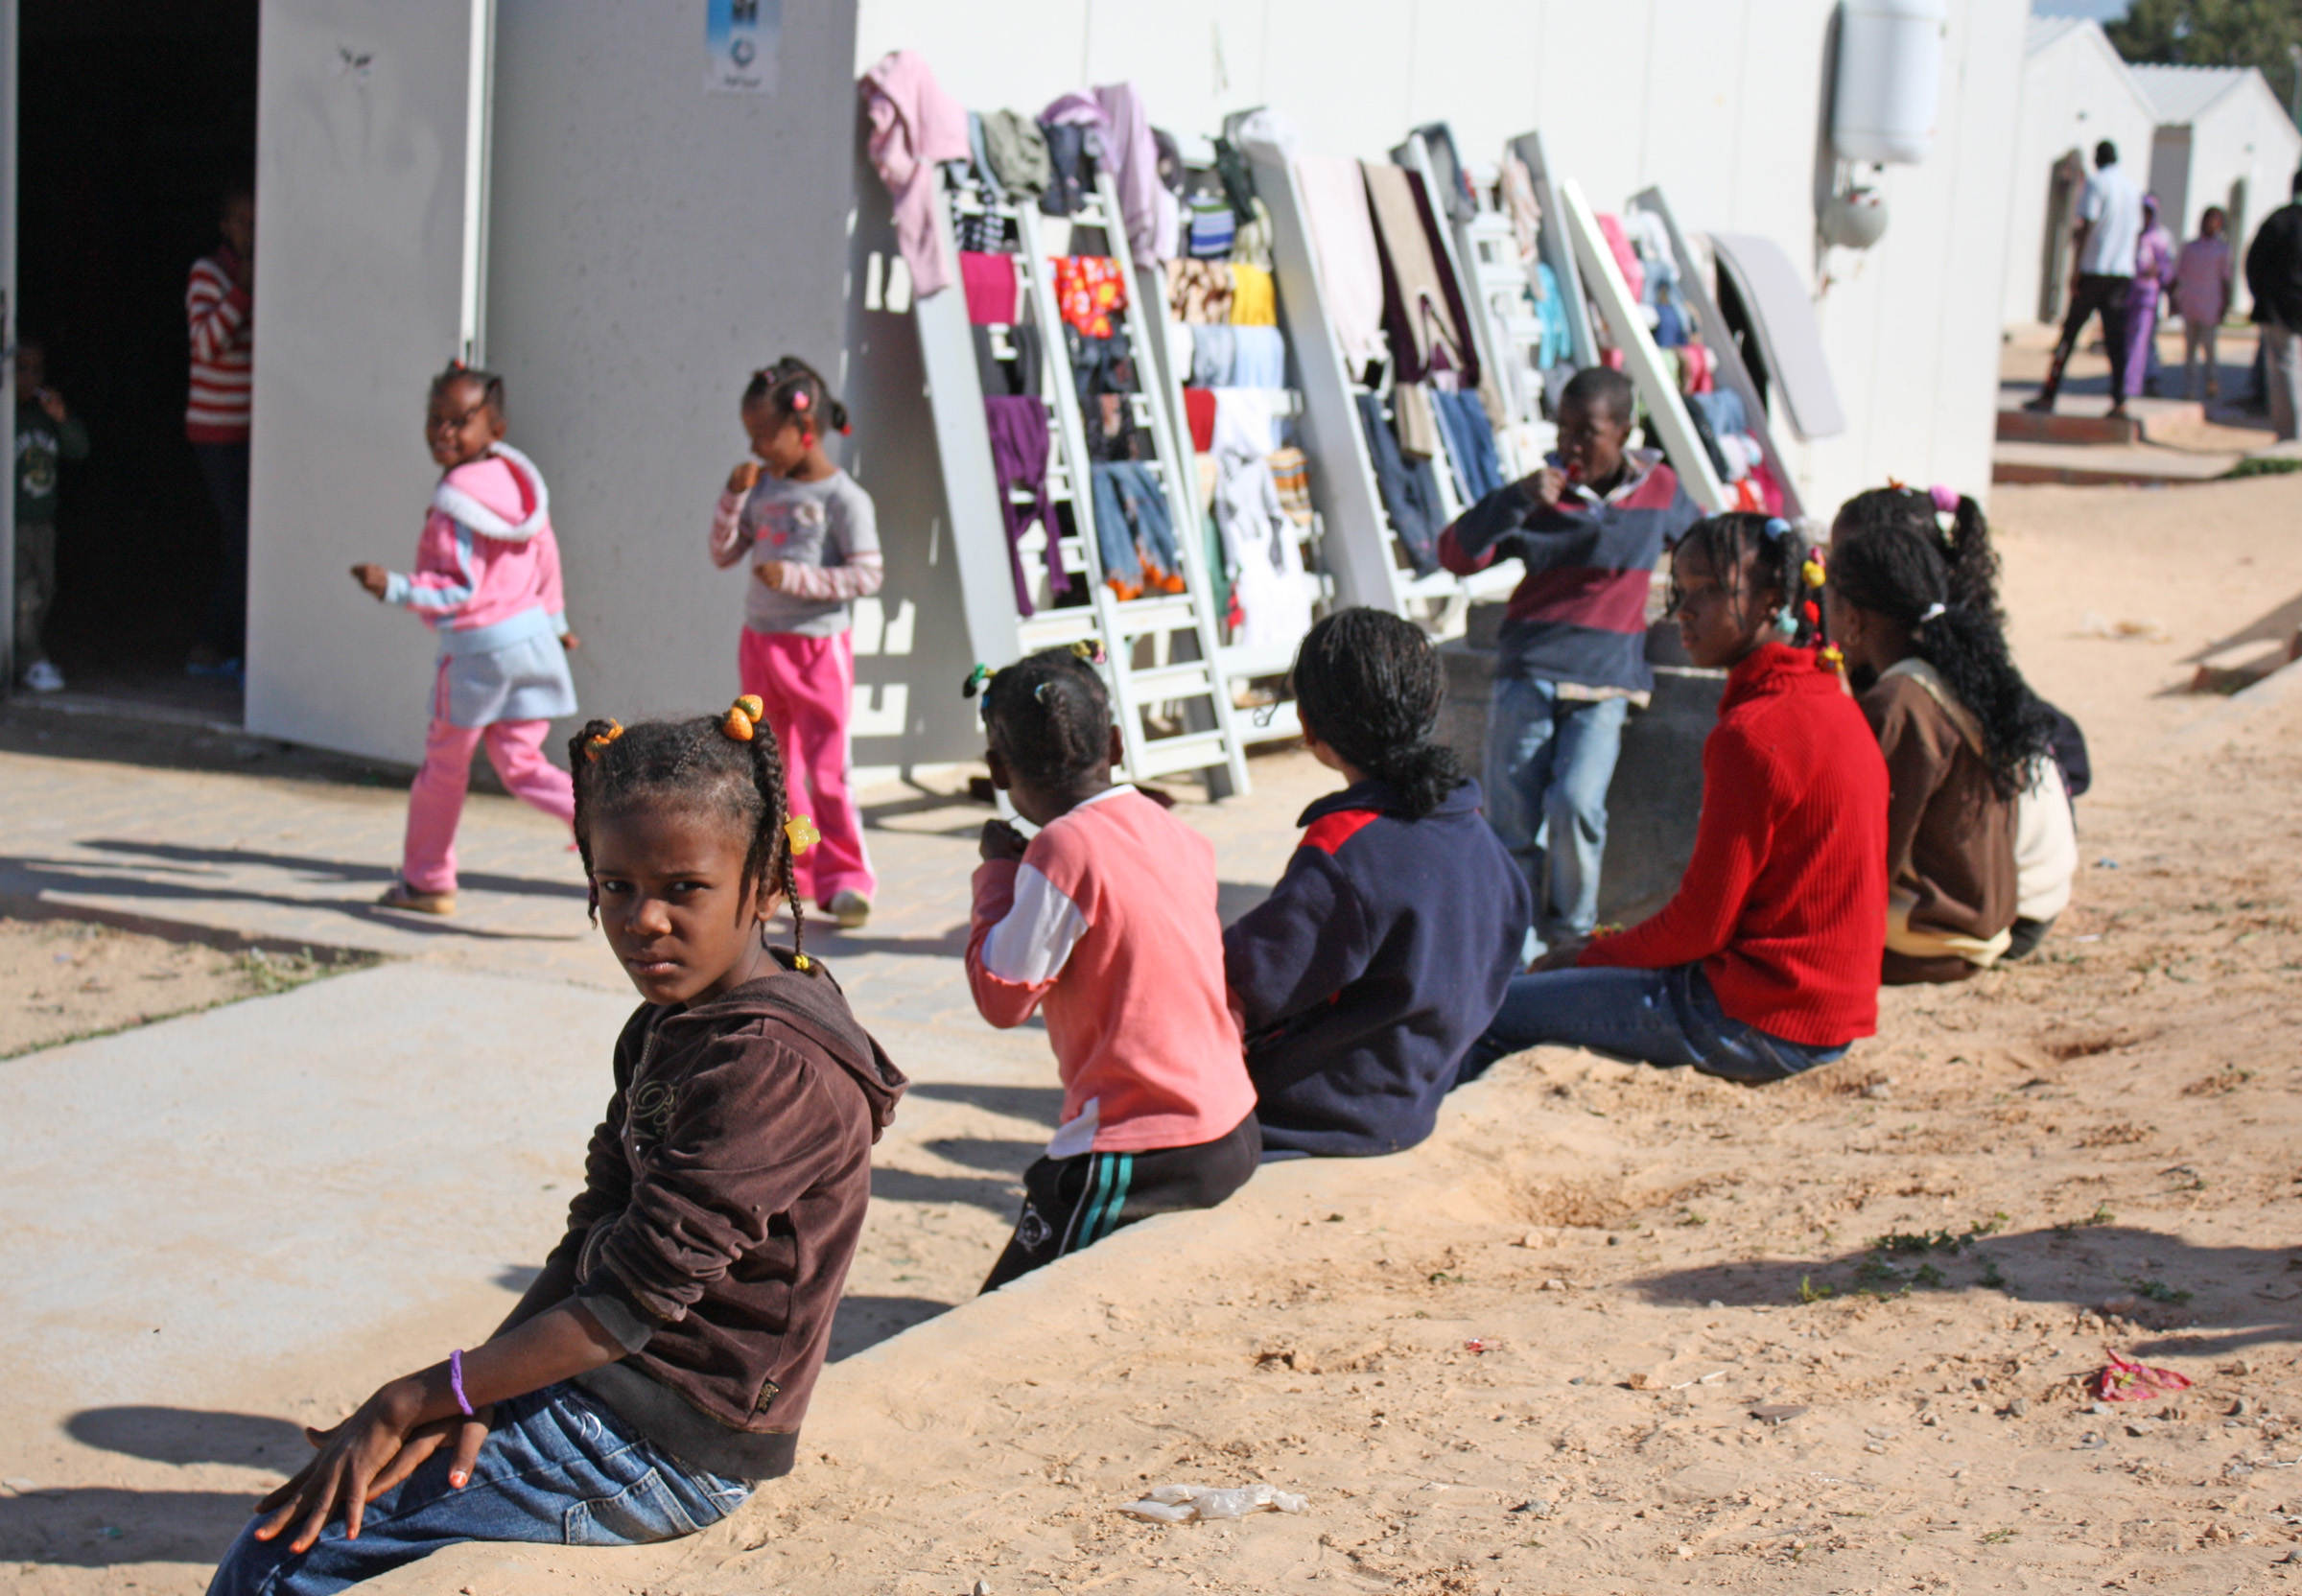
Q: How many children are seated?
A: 6